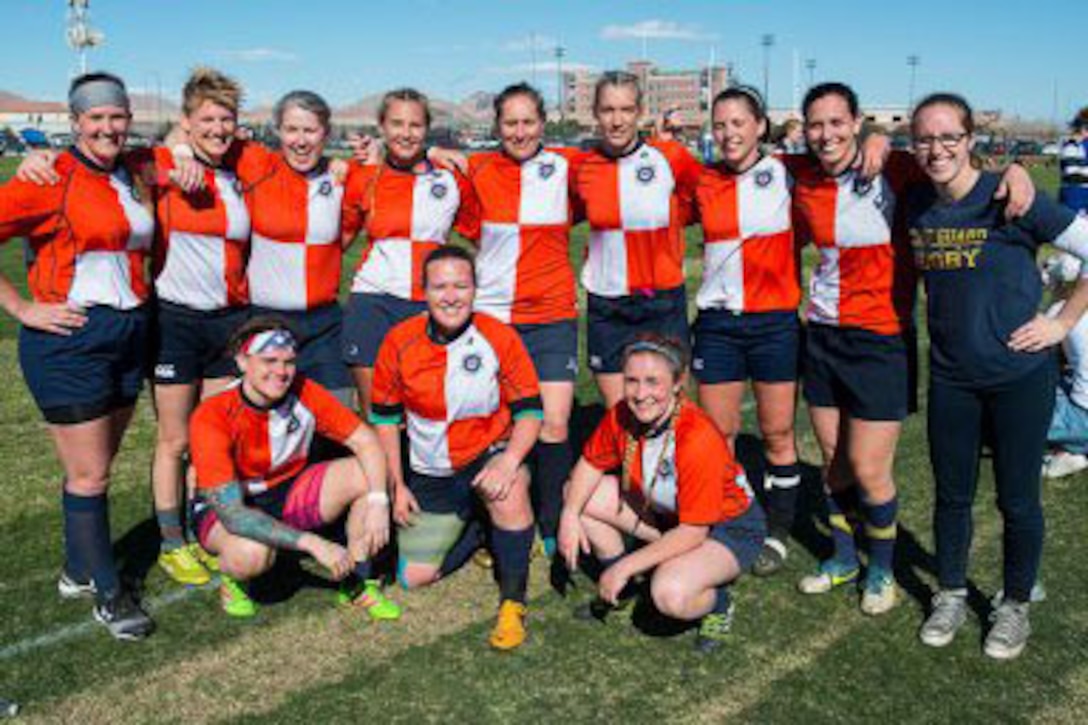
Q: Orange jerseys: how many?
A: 11